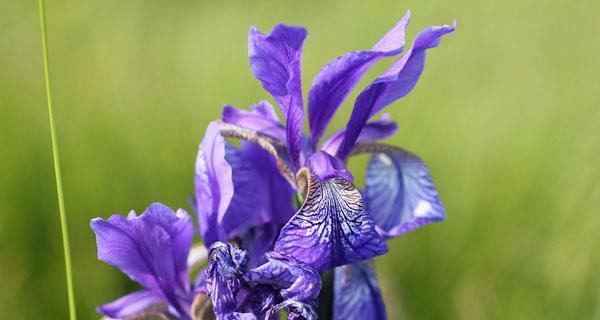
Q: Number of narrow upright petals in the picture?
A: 3